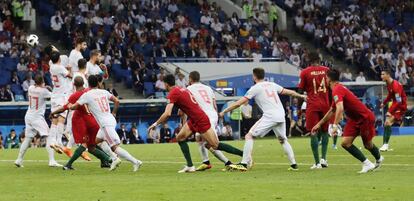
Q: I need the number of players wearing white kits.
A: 9